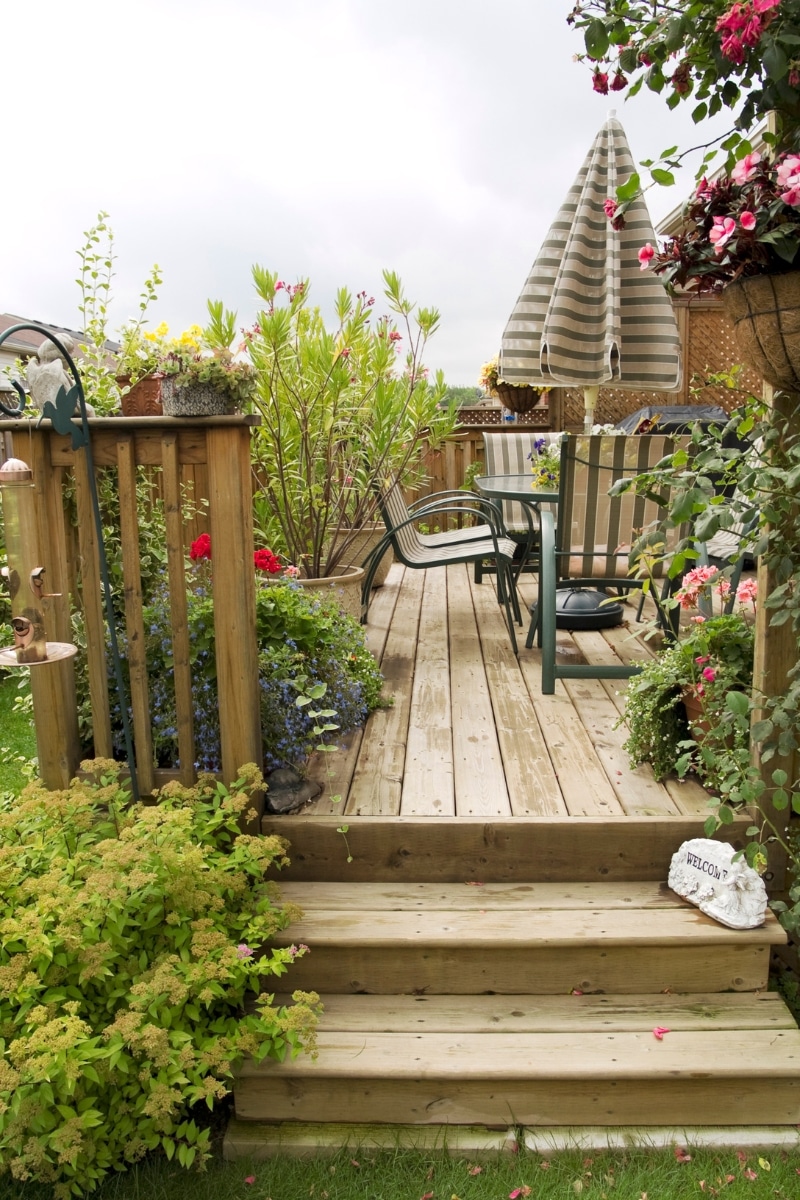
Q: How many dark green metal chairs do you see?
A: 5